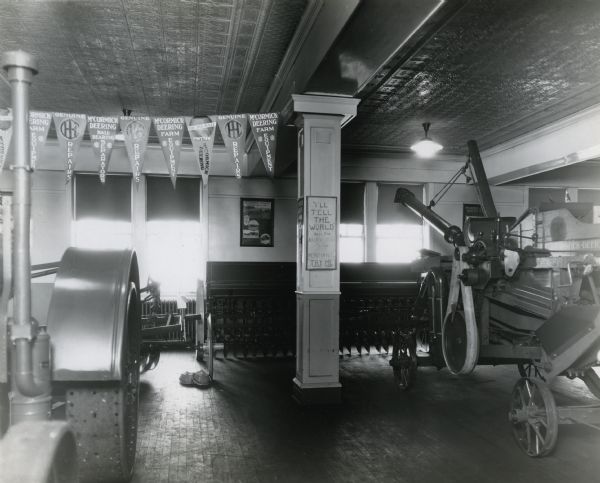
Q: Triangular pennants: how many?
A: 9